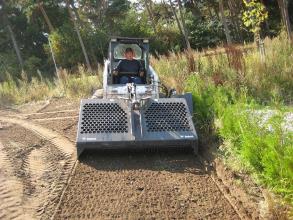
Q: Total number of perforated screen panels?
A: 2